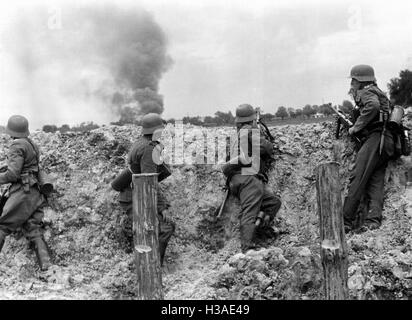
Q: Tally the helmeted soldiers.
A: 4